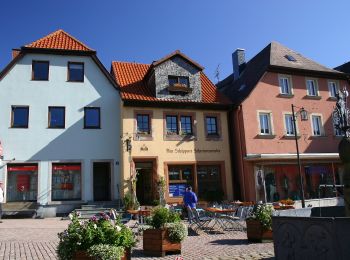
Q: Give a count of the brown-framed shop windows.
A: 2